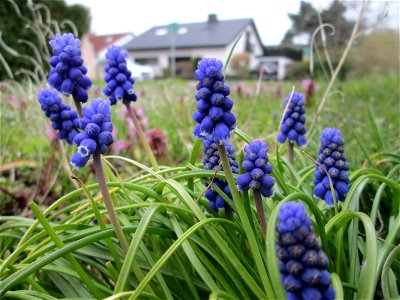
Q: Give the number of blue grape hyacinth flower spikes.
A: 10